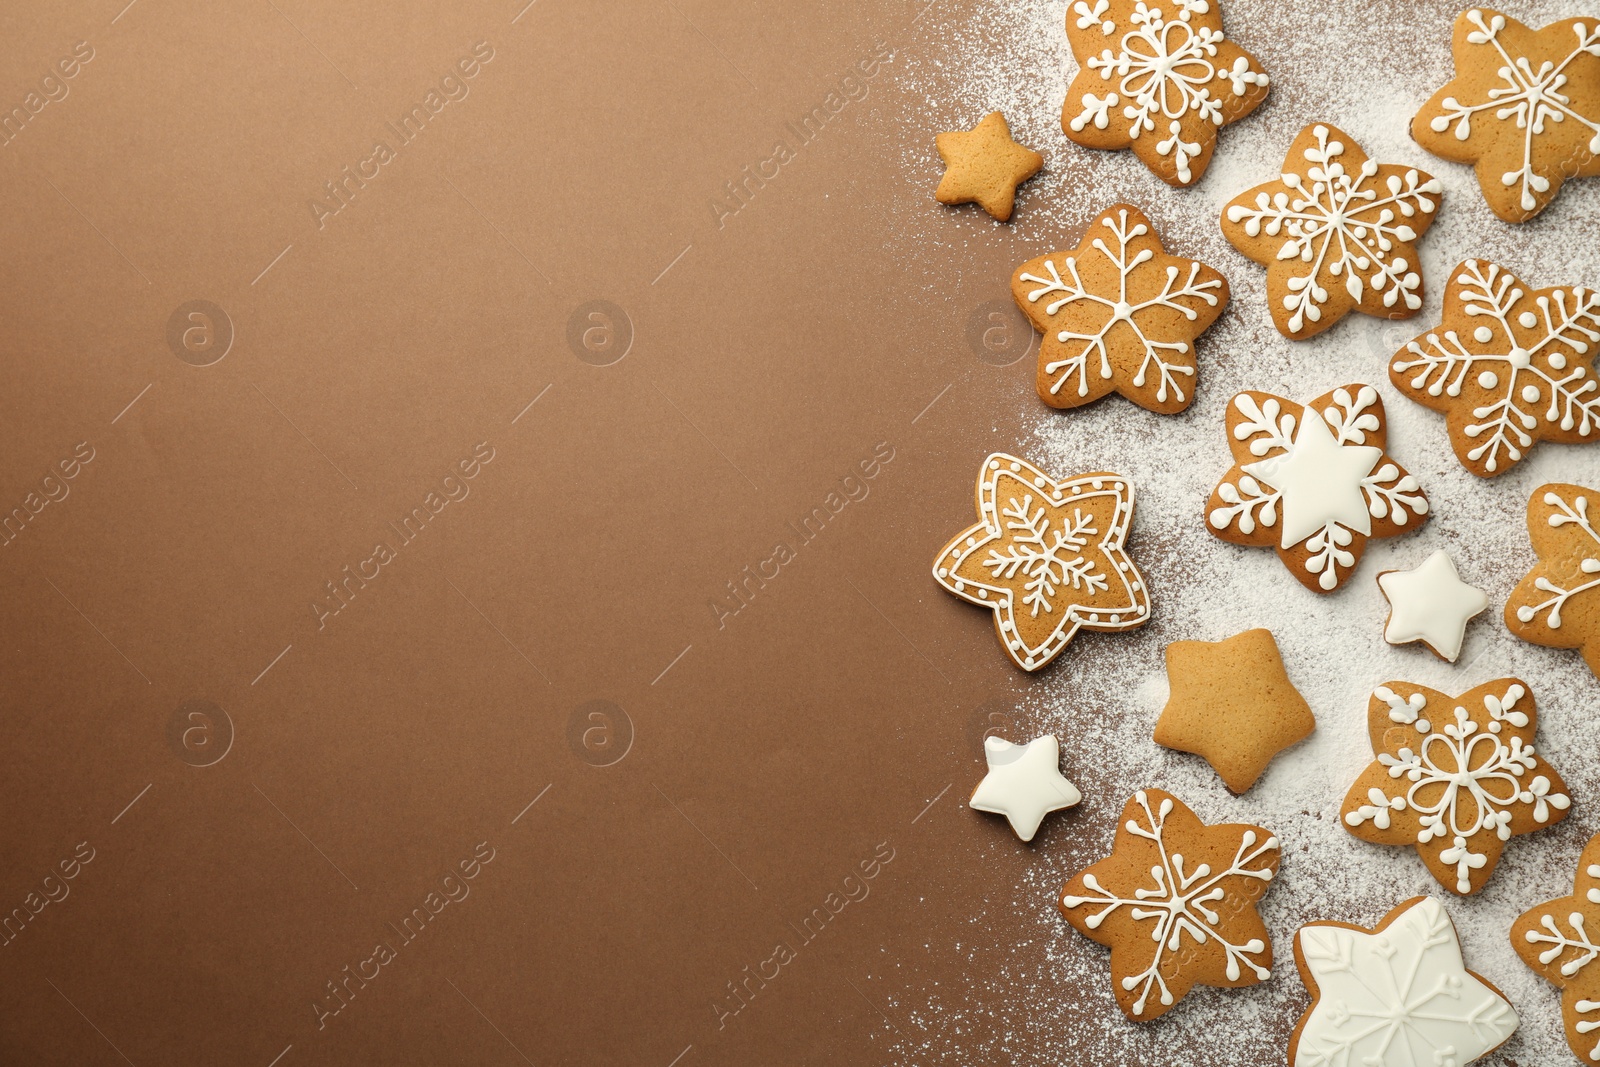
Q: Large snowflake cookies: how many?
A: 12